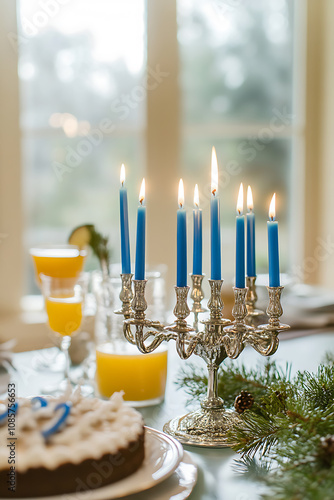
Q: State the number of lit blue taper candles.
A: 8